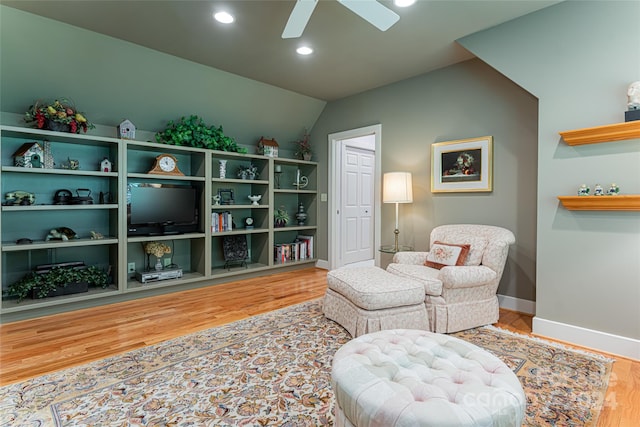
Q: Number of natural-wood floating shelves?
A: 2